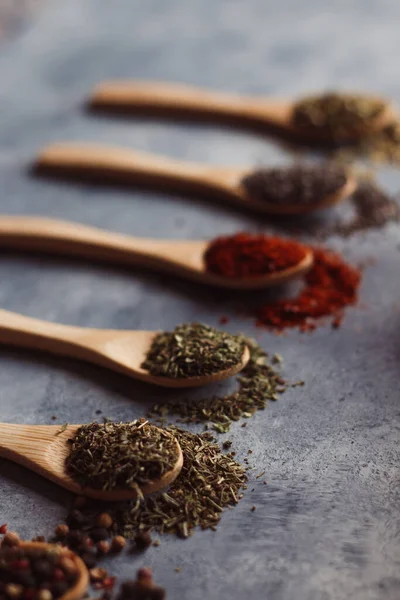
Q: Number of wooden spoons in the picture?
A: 6